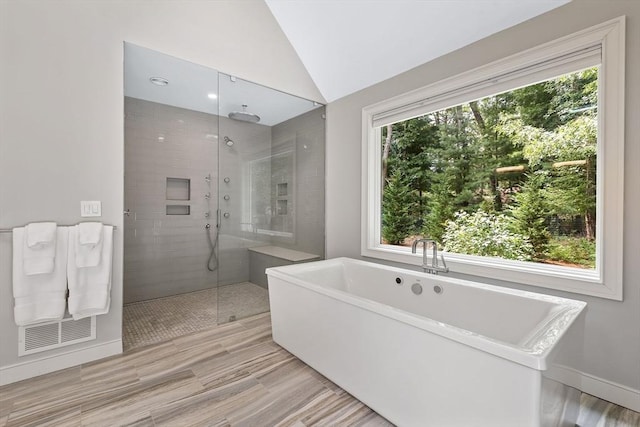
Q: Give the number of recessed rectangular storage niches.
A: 4